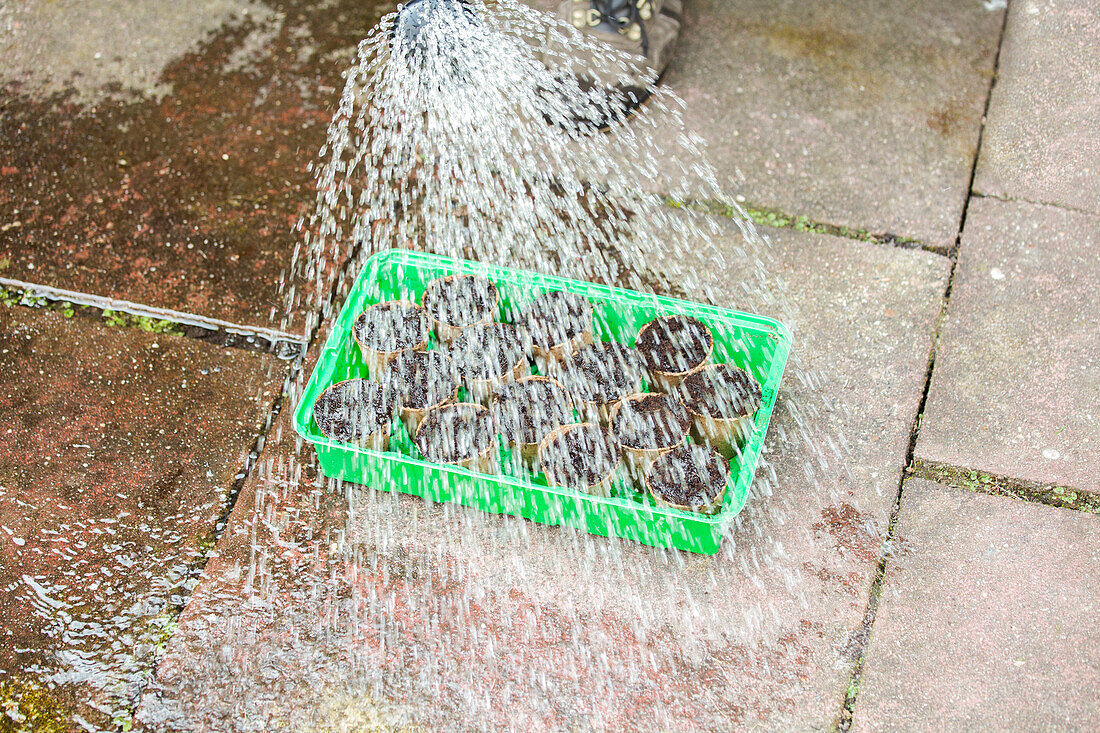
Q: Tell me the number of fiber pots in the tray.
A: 14